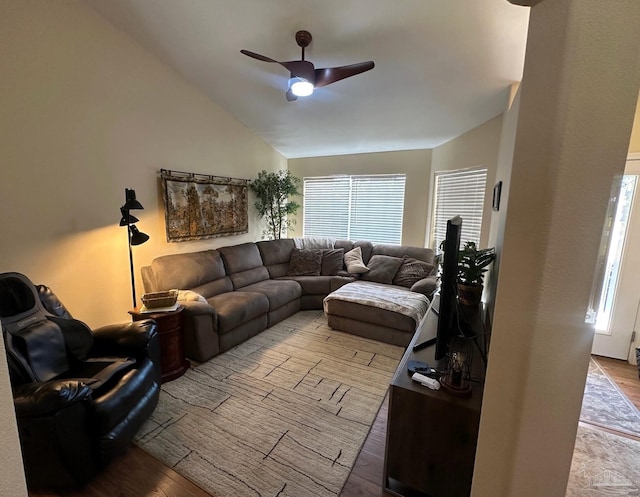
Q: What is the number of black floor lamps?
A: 1